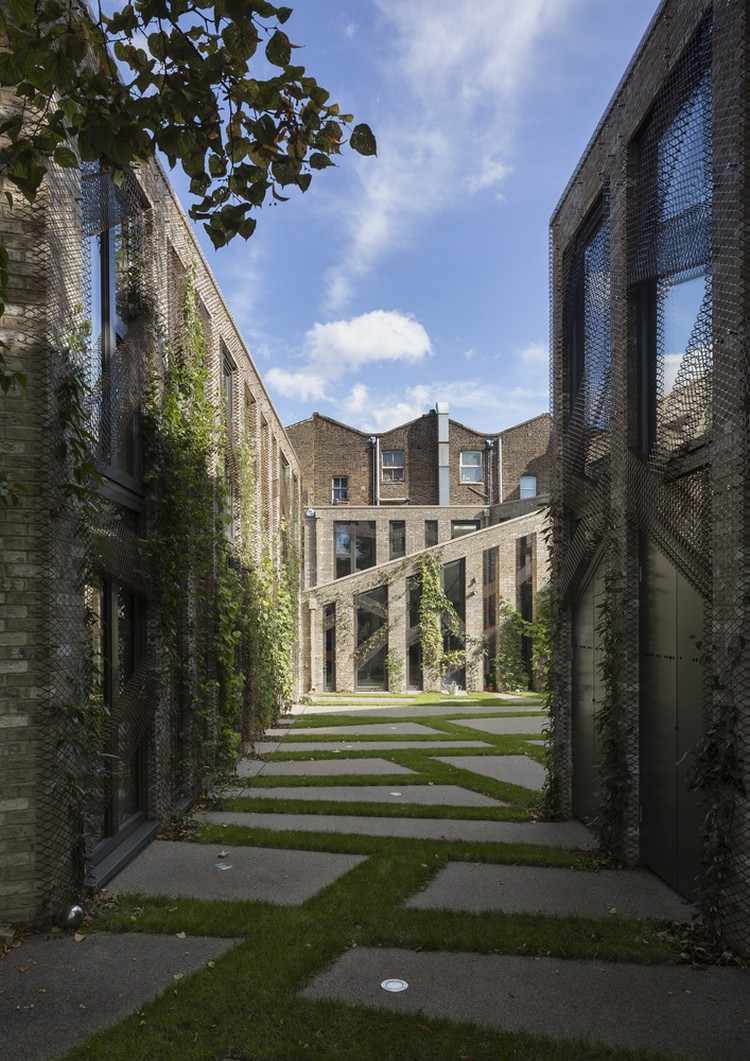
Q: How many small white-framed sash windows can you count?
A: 4